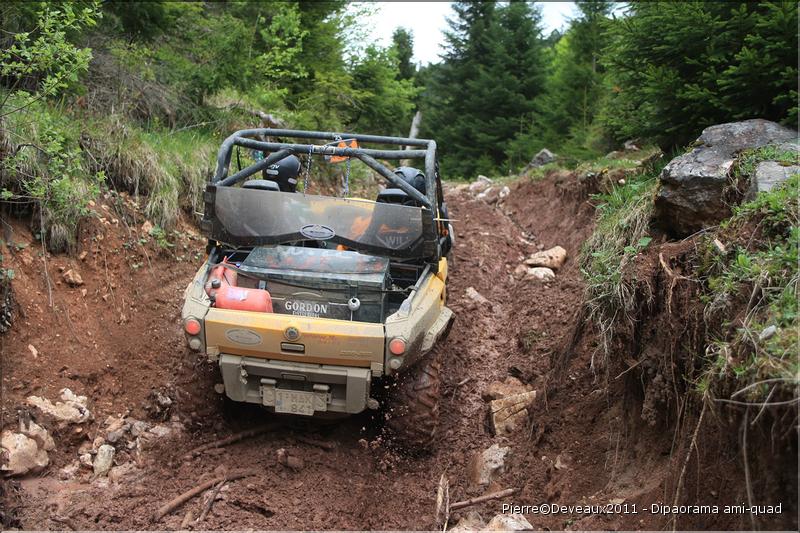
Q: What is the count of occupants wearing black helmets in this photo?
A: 2